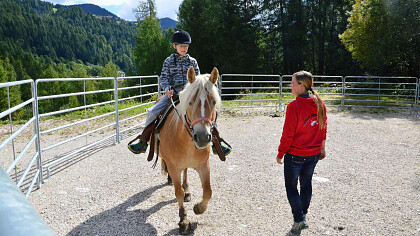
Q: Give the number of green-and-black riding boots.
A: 2